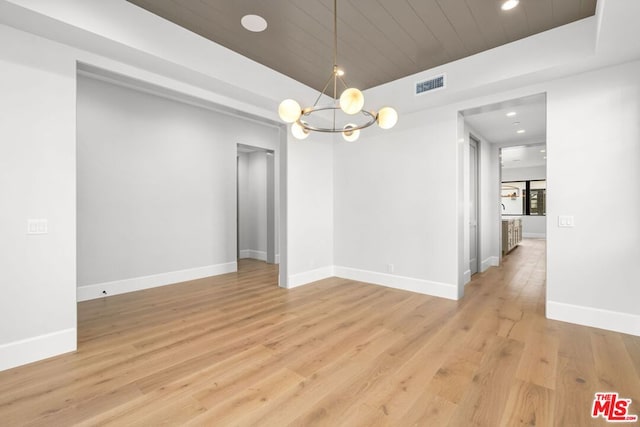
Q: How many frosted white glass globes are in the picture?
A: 5